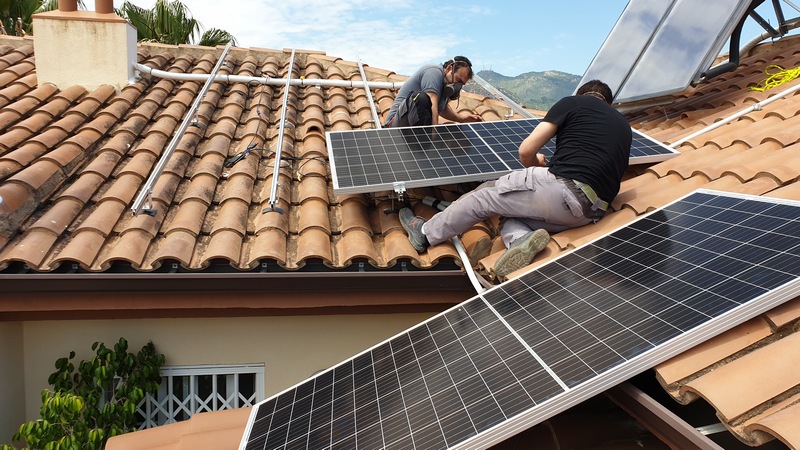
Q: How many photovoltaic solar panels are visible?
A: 2